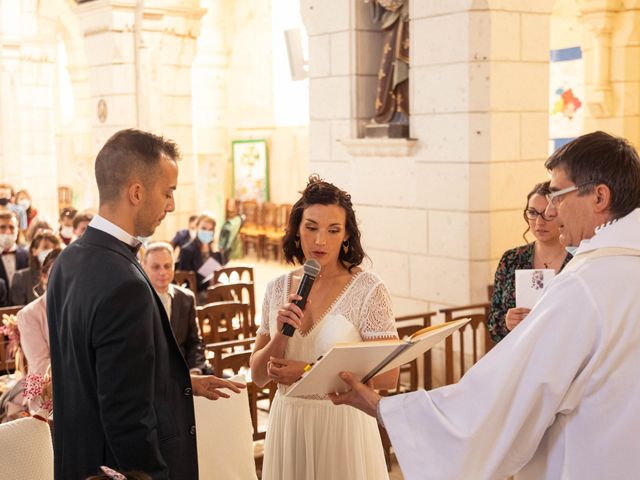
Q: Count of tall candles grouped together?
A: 0